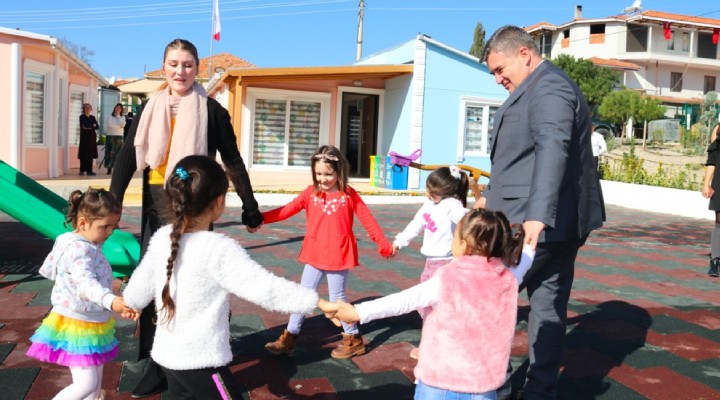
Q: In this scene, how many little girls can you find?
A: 5